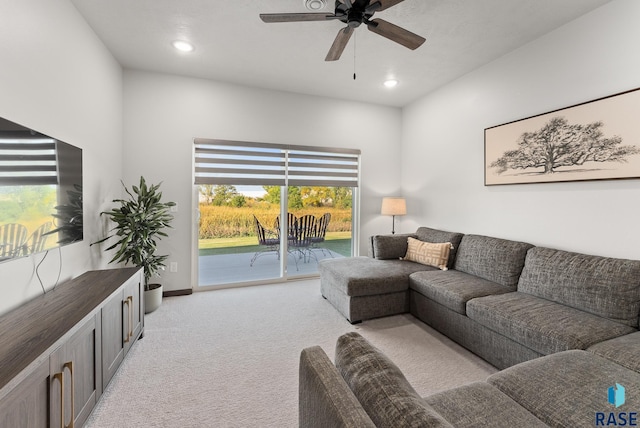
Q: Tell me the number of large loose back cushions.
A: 4